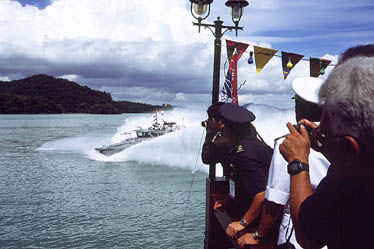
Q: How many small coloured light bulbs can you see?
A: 3